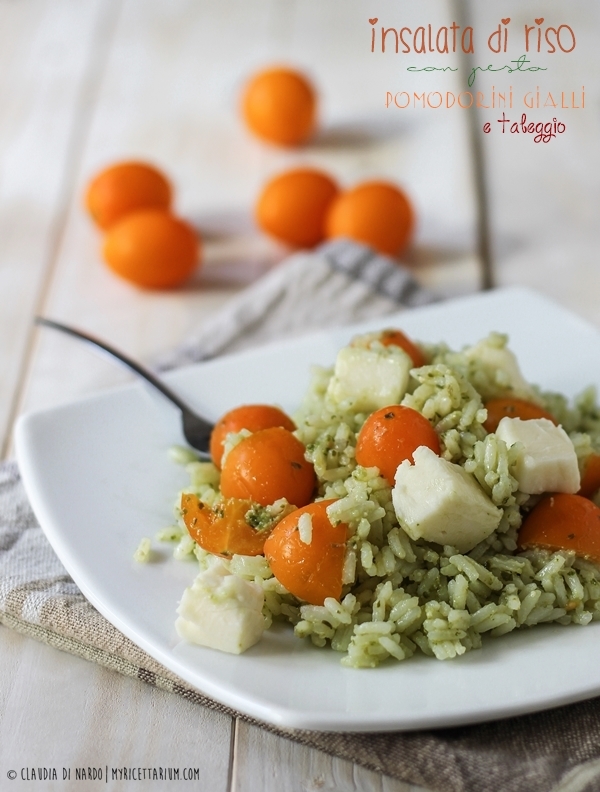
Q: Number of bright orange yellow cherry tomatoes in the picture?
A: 14